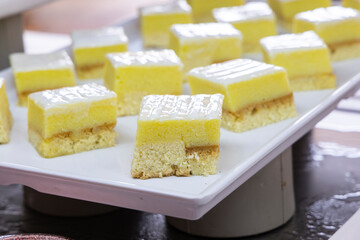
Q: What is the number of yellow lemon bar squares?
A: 15